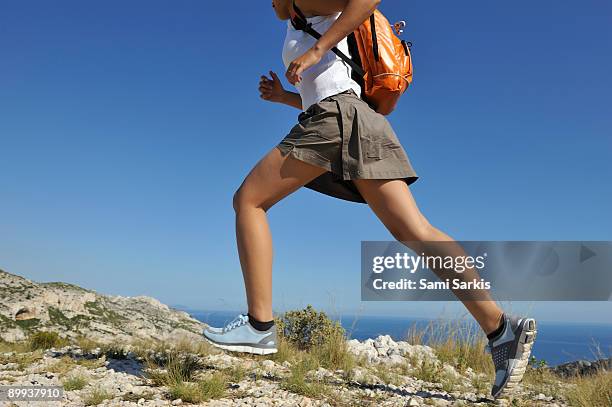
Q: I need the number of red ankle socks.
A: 0